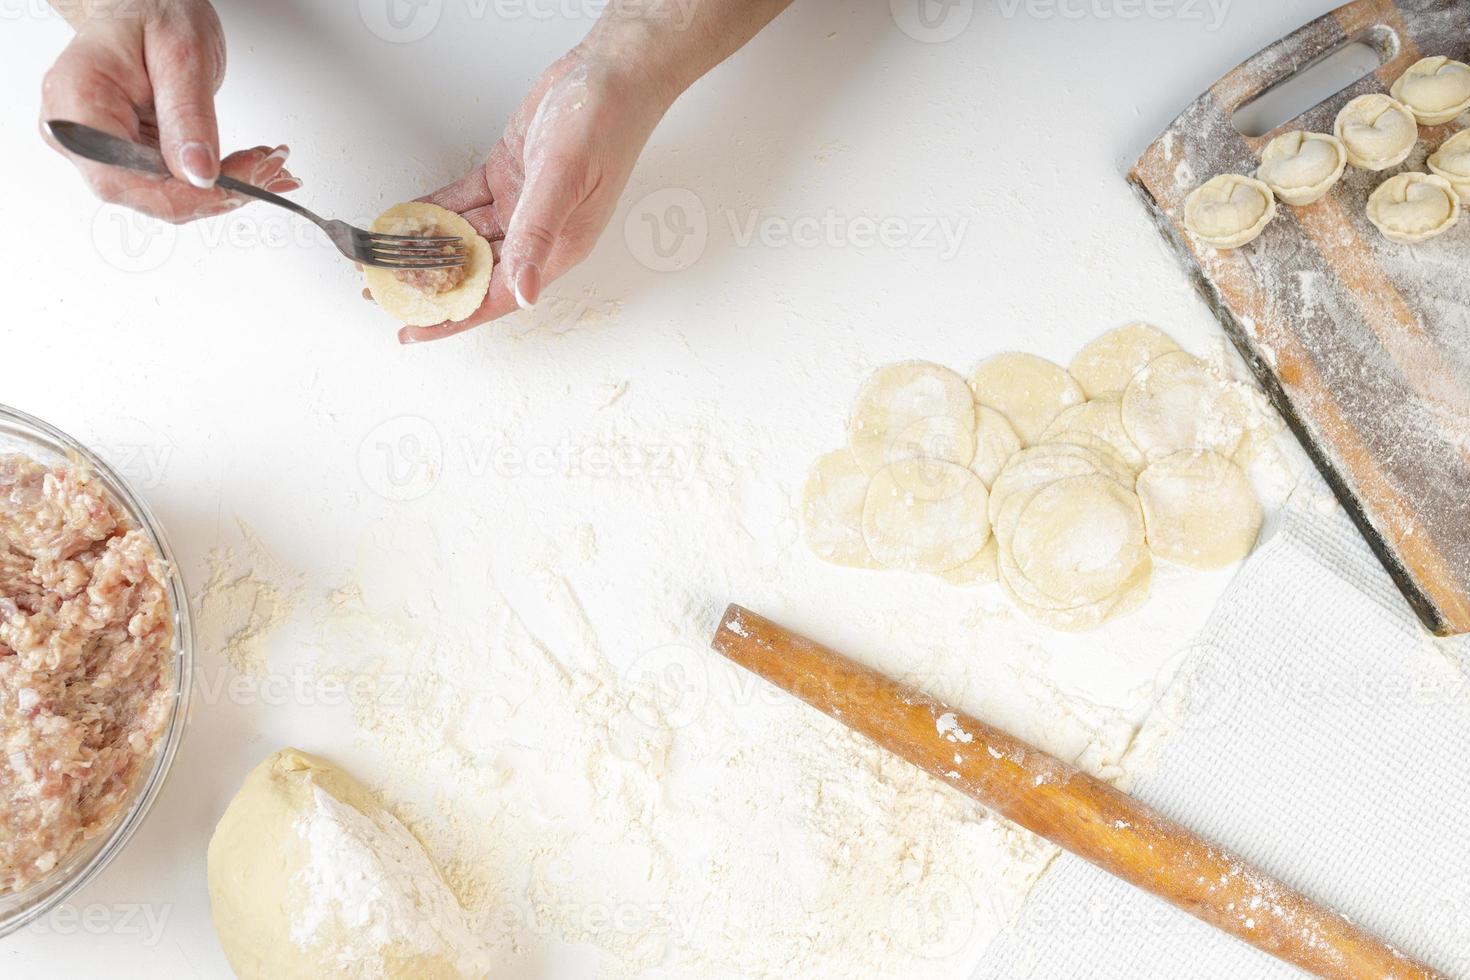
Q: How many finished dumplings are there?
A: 6